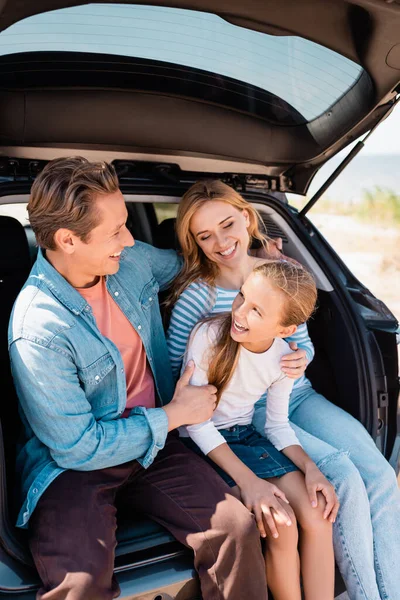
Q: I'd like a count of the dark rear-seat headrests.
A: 2